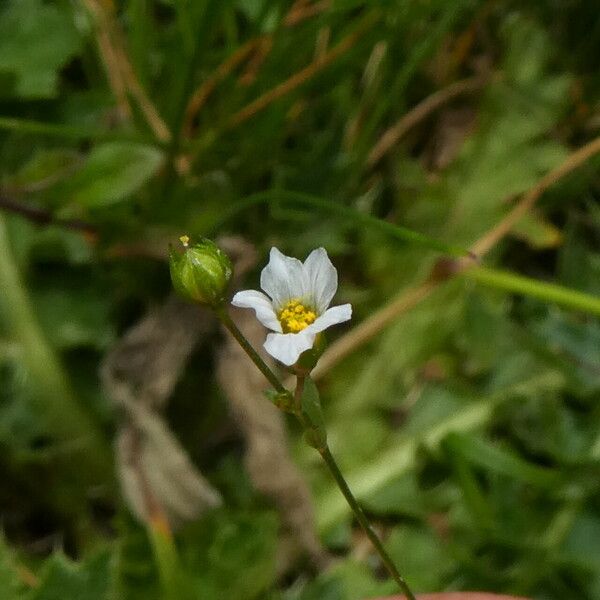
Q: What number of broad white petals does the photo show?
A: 5